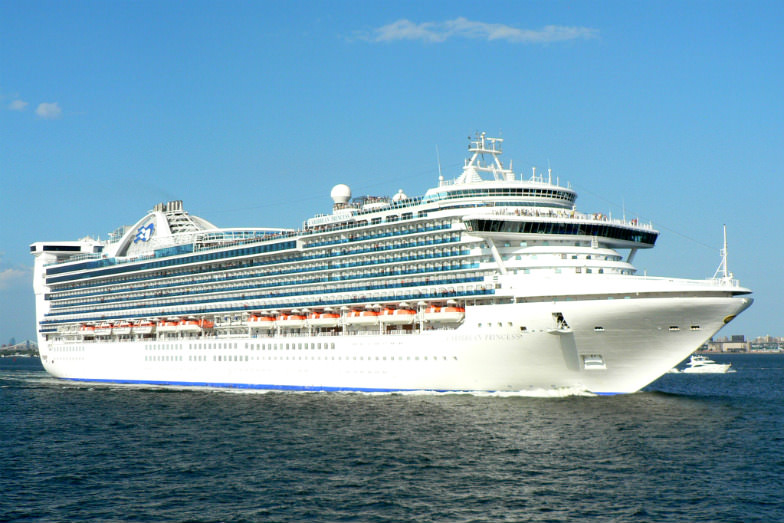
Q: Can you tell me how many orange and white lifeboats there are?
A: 12